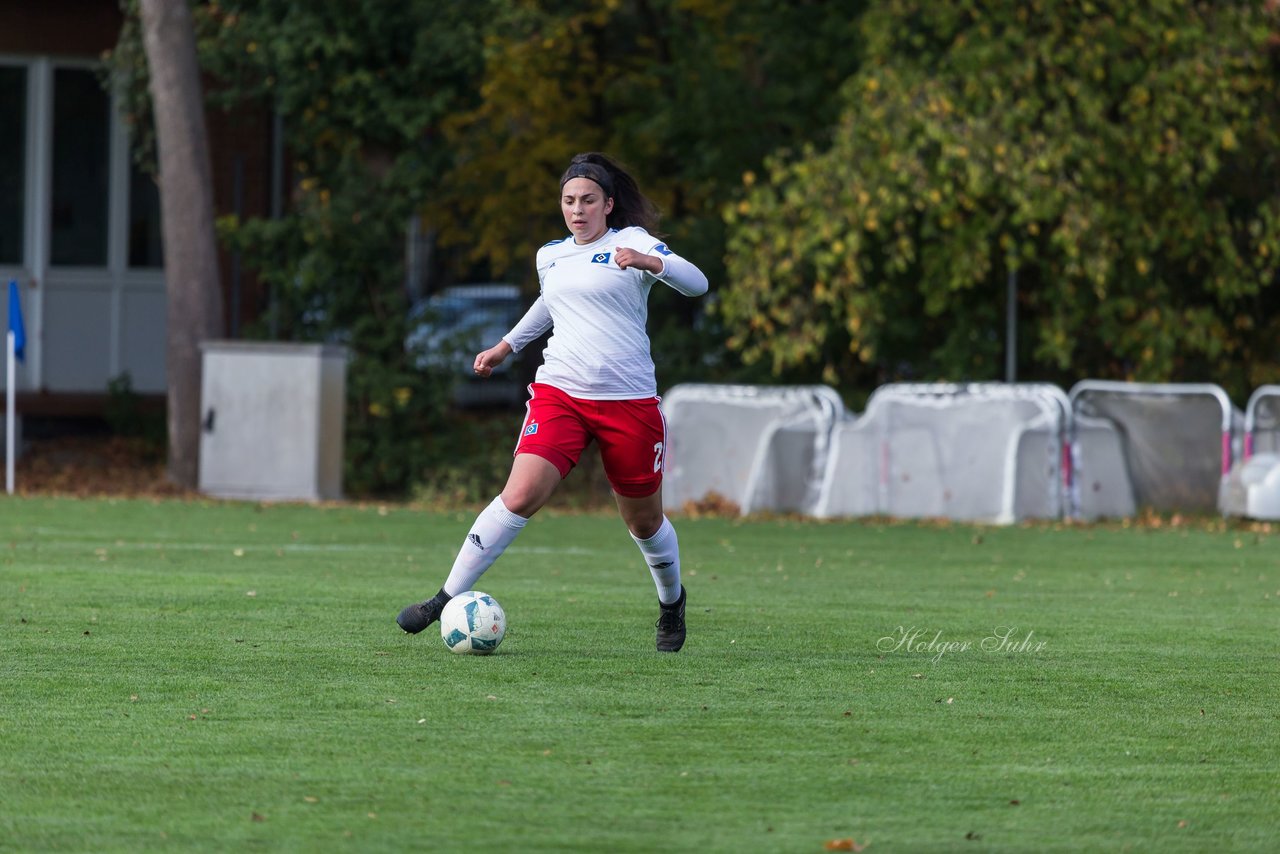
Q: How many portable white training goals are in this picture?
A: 4